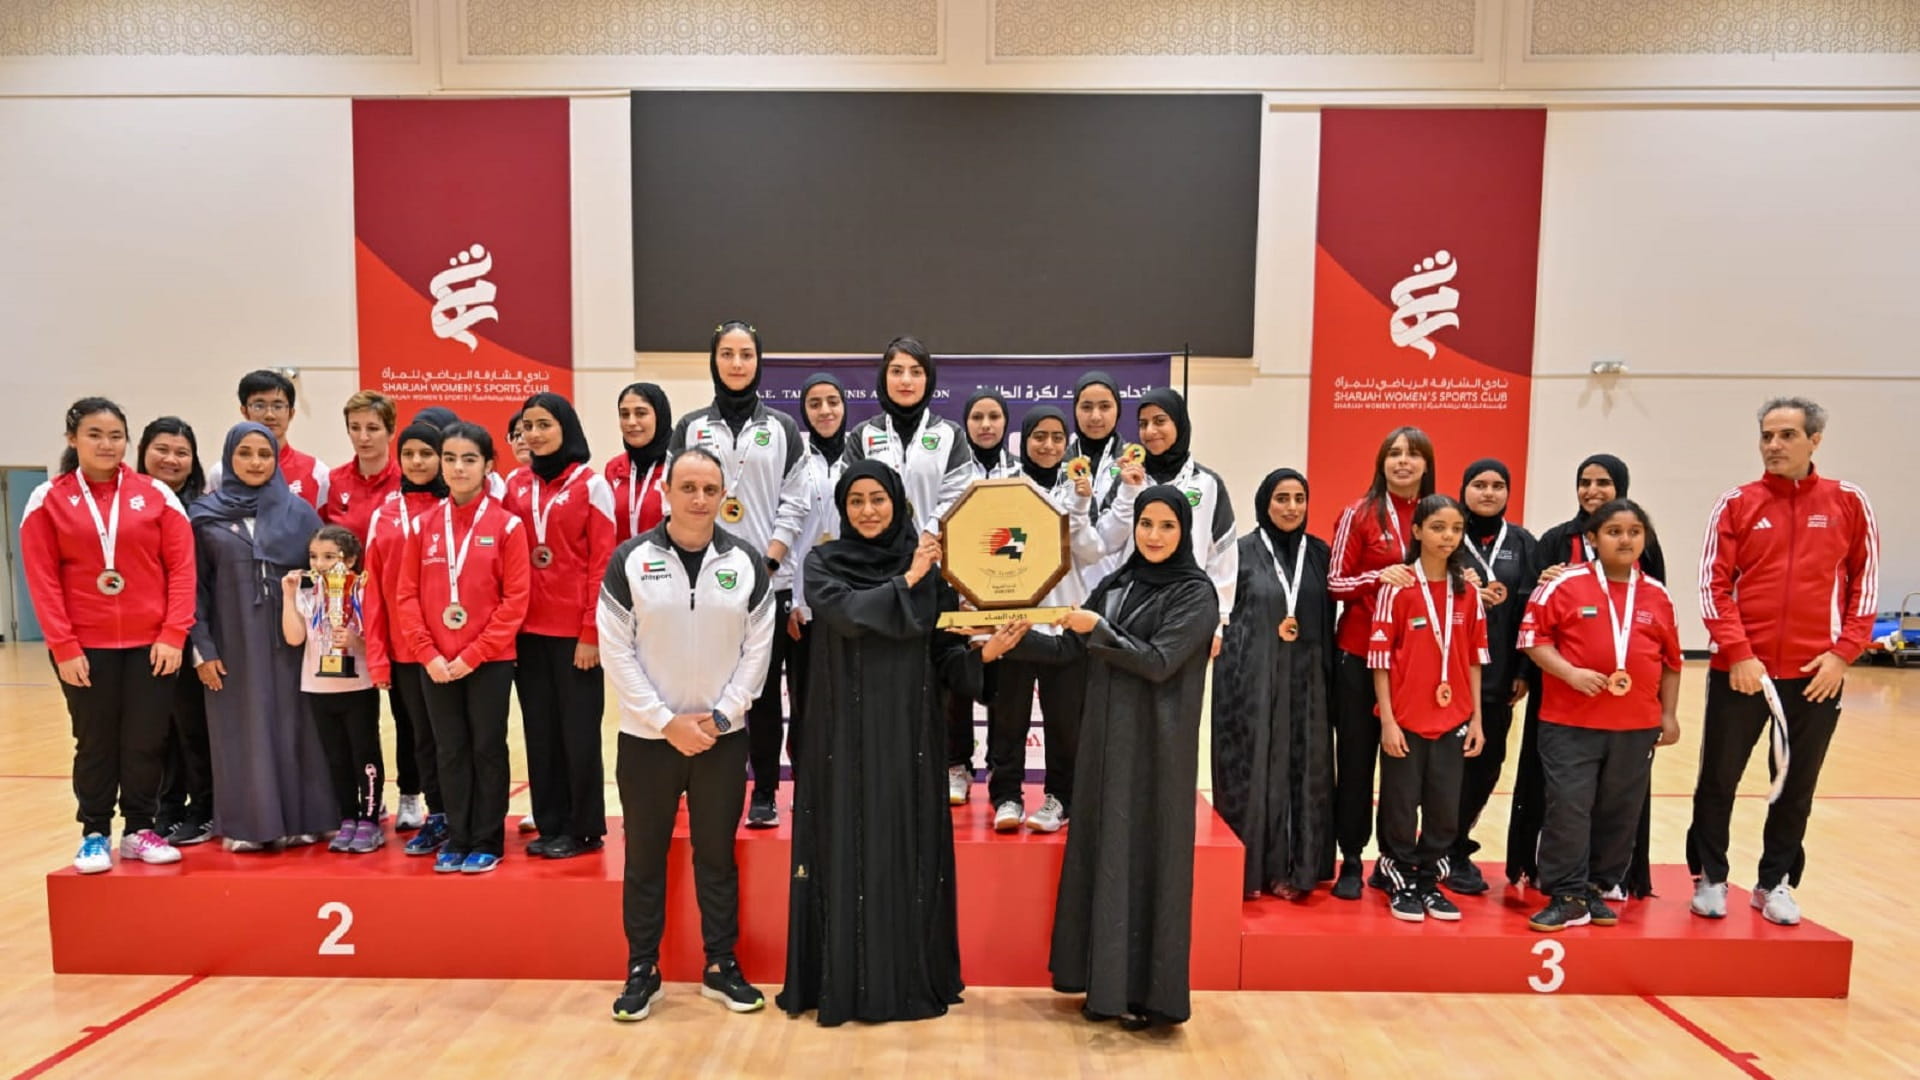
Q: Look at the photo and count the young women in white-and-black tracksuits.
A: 7